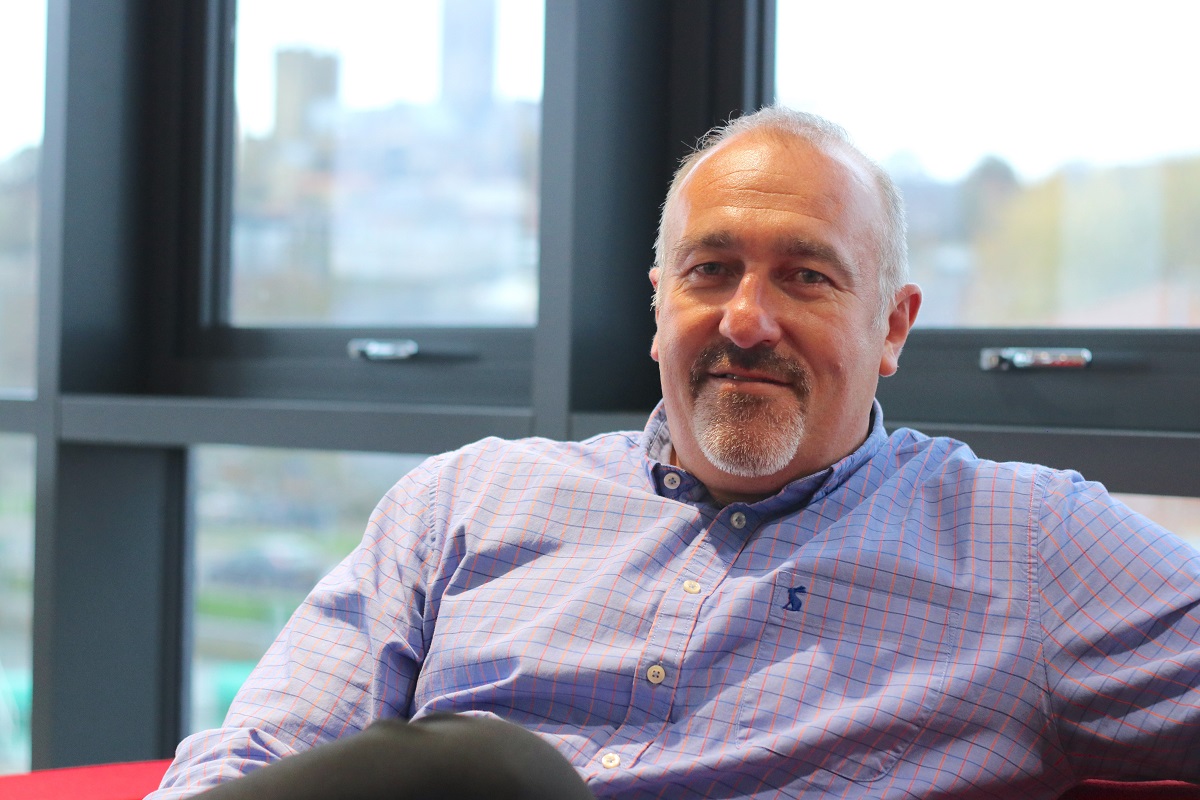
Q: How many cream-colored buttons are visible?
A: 5